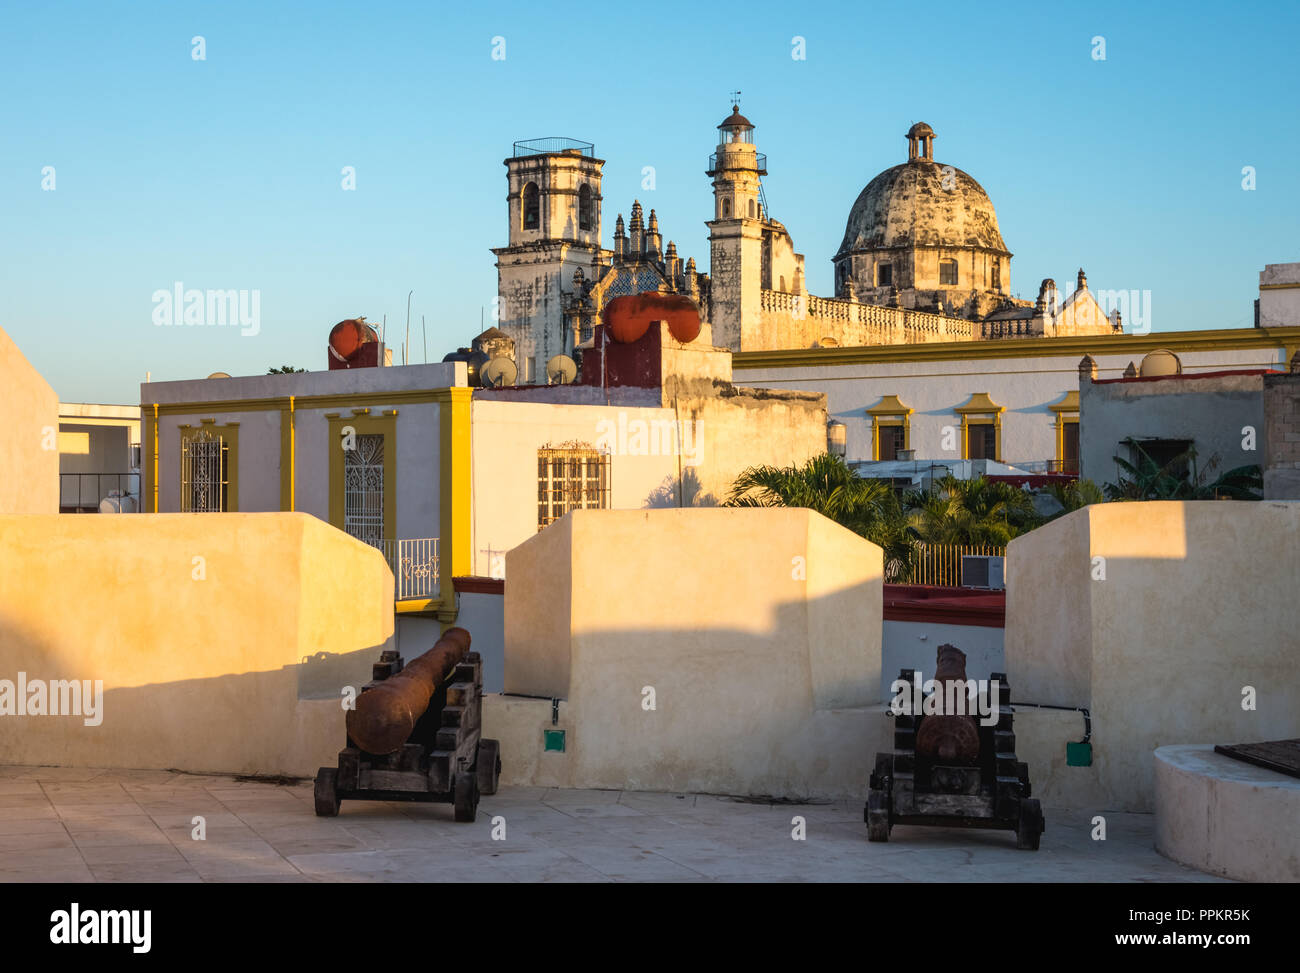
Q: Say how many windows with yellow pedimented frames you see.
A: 3